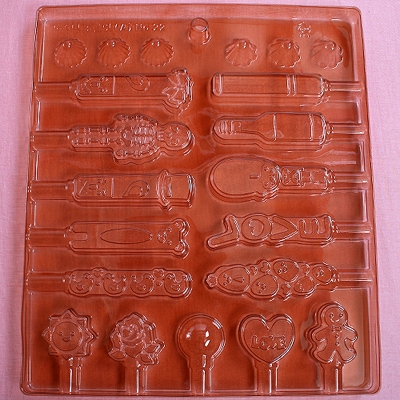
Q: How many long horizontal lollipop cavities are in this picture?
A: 10